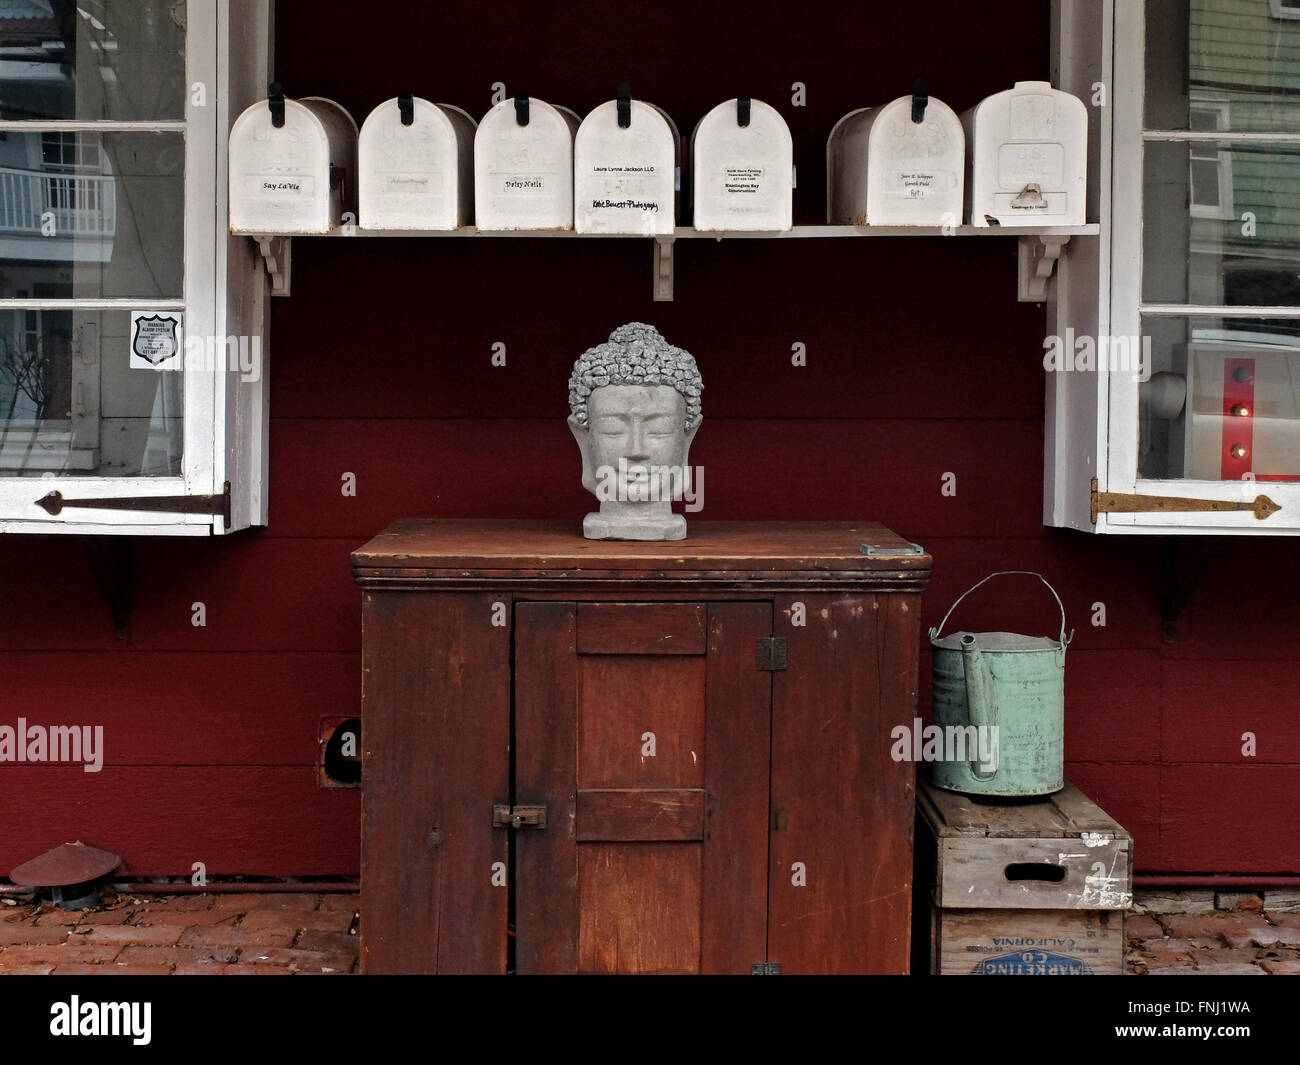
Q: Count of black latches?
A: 6